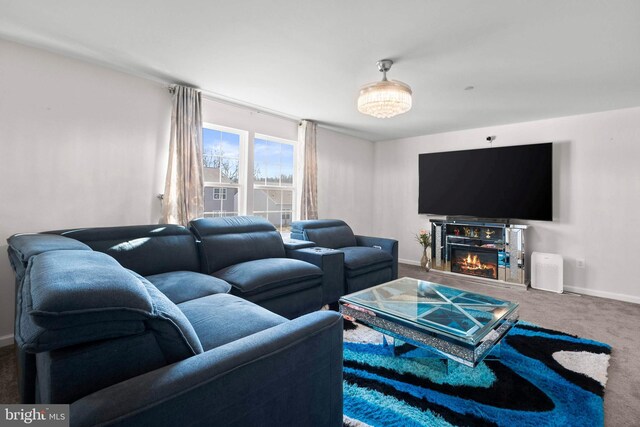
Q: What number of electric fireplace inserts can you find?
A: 1